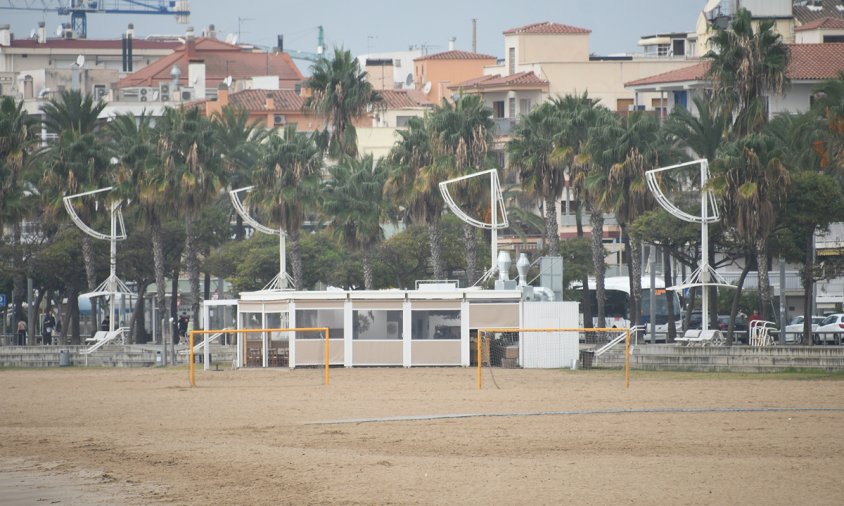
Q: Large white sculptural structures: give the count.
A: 4